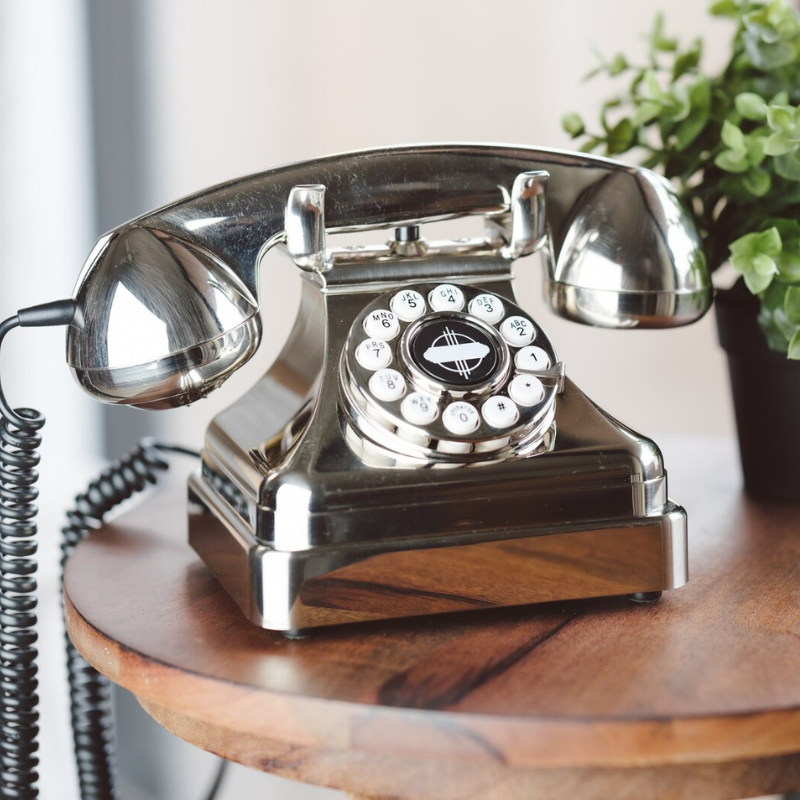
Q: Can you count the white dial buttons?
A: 12